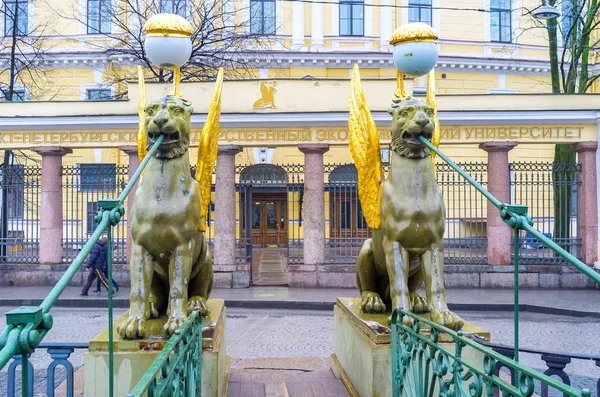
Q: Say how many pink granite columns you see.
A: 6